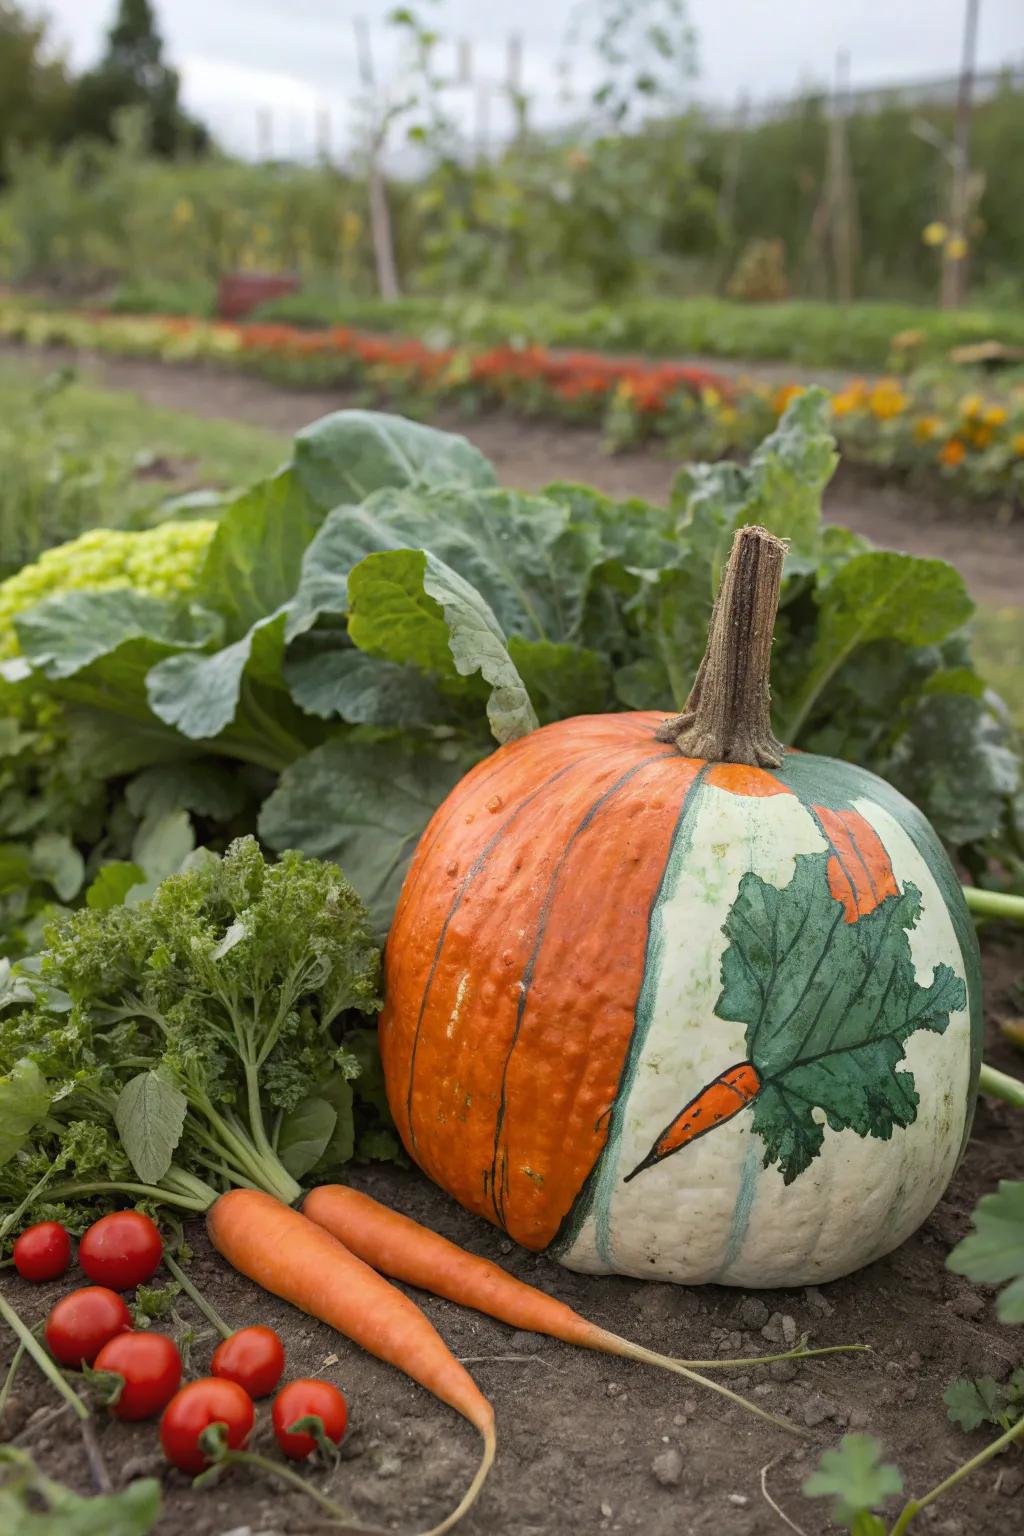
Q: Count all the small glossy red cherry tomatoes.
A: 7